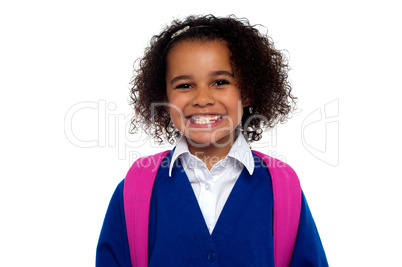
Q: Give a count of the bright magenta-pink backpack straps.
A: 2